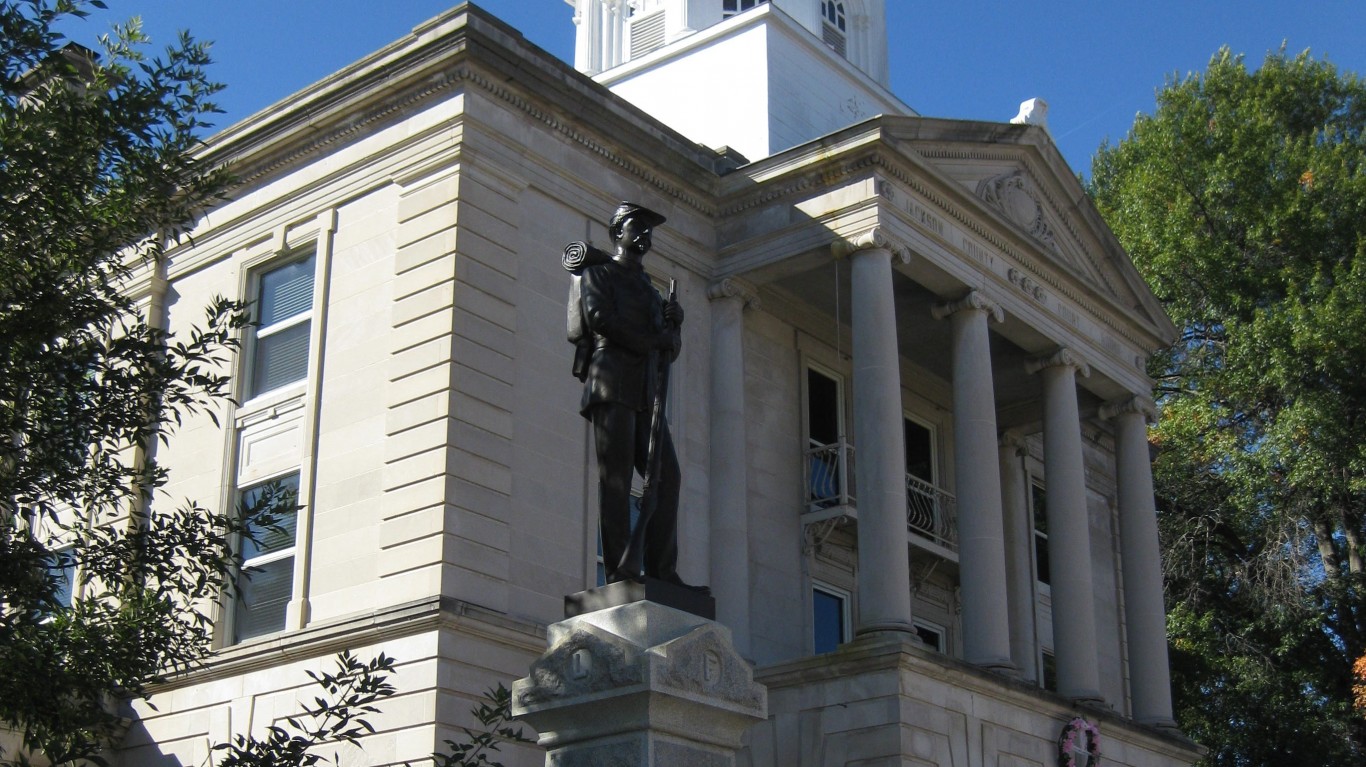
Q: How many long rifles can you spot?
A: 1